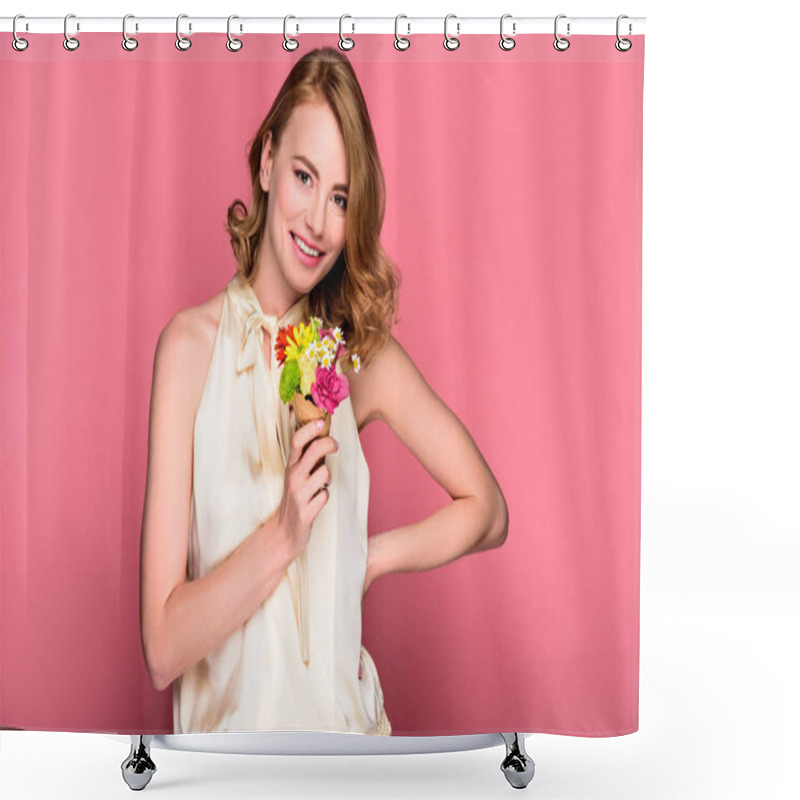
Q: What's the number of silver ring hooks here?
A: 12